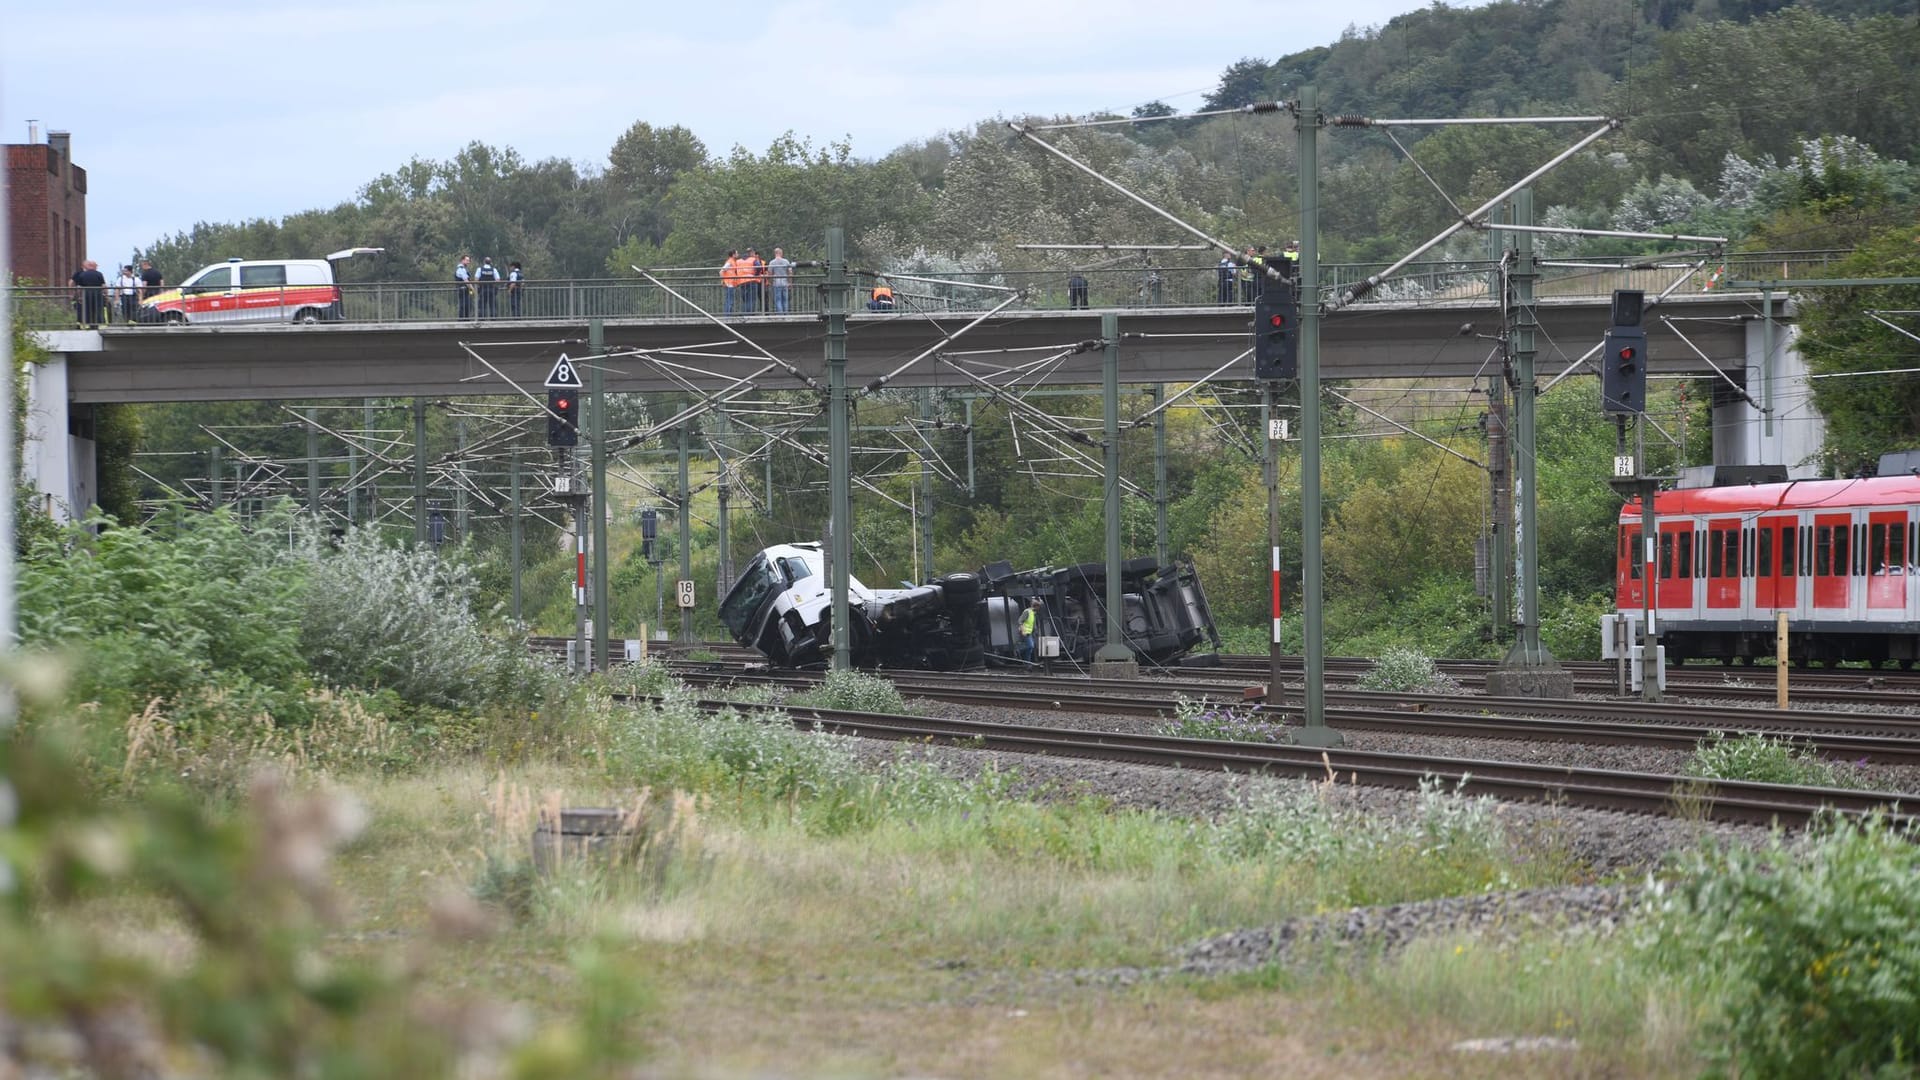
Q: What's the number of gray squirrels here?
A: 0